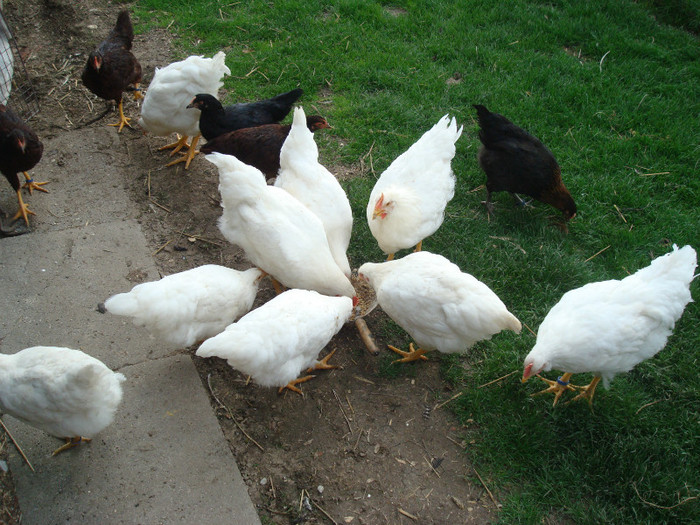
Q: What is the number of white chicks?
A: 9